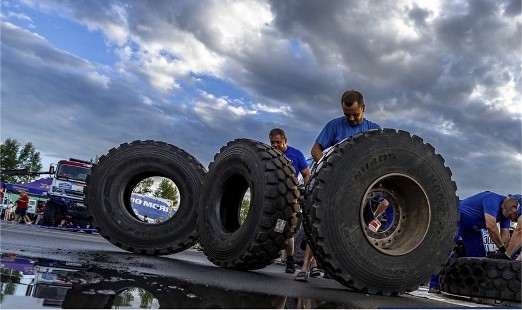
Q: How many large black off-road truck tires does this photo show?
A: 4